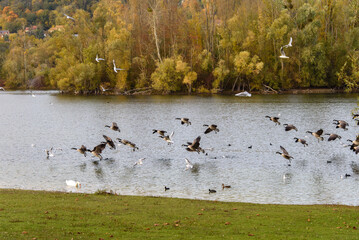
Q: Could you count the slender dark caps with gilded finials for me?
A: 0